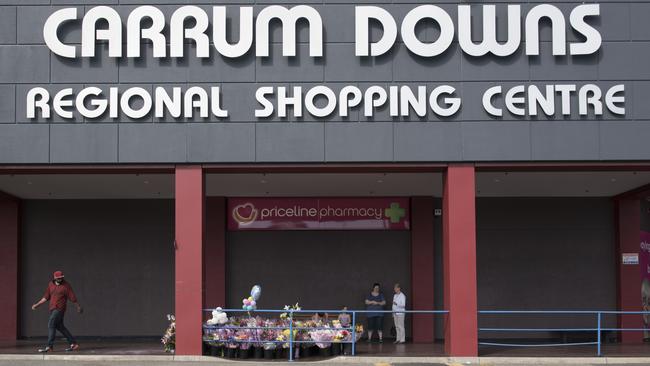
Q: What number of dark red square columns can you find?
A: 6